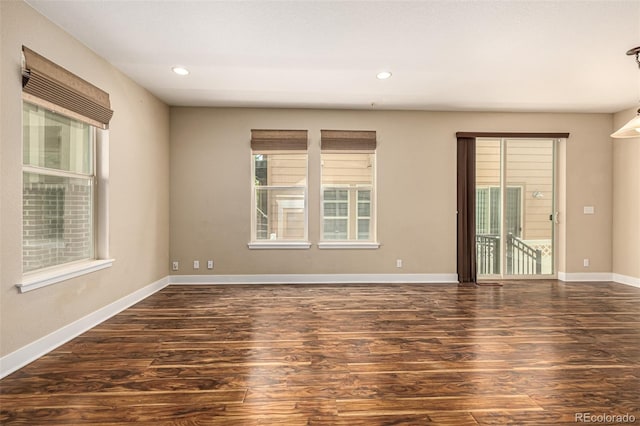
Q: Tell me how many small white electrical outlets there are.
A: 5